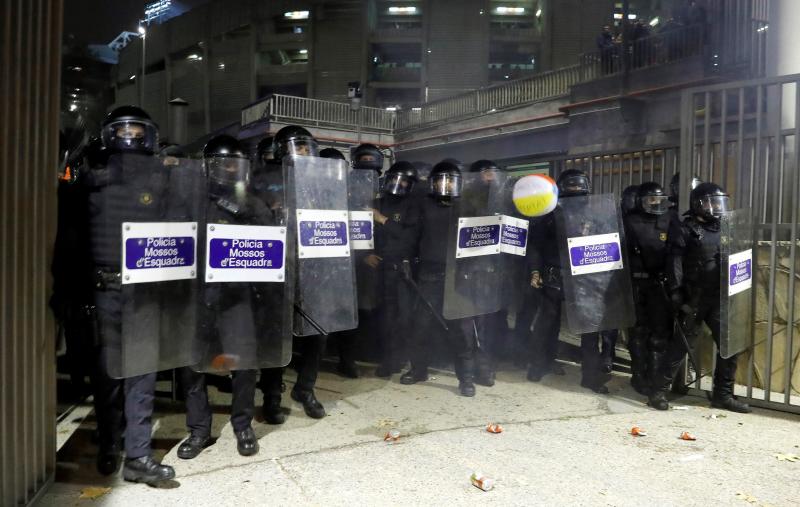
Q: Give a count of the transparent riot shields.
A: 8